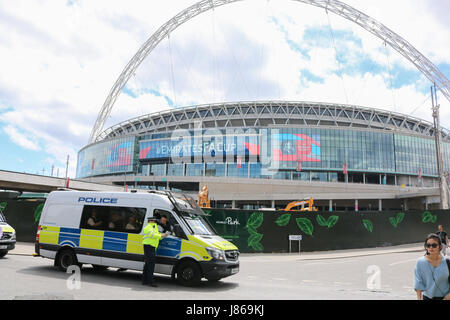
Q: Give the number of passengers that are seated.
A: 3